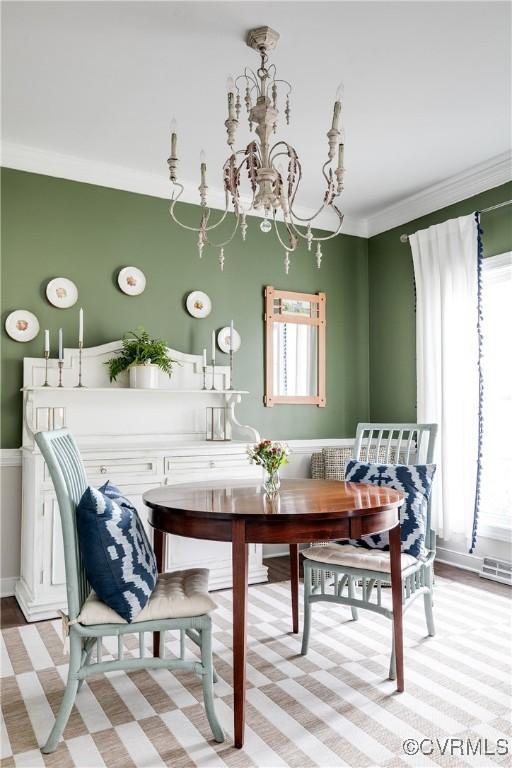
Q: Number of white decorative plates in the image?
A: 5